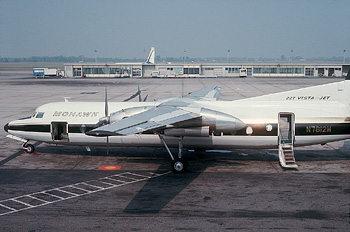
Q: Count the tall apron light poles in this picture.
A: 6